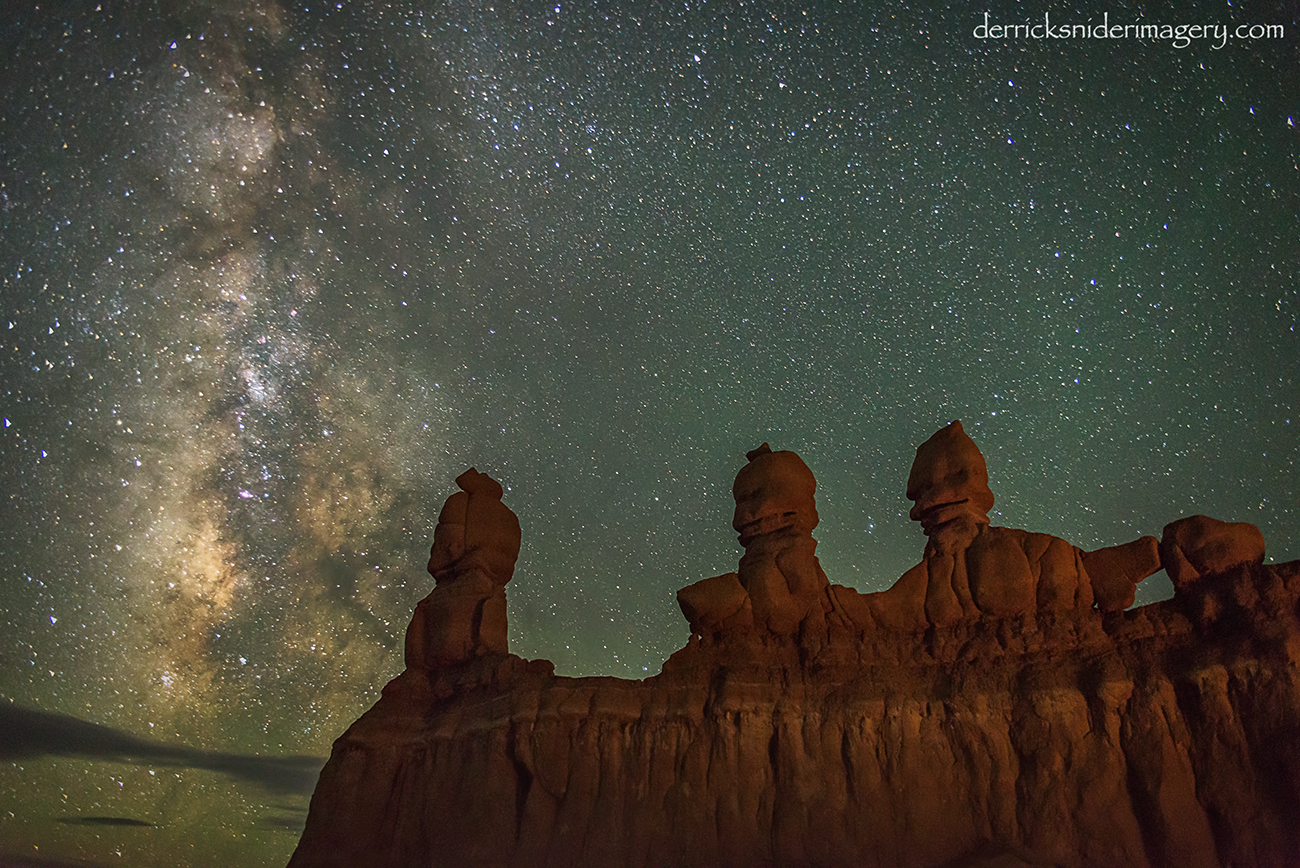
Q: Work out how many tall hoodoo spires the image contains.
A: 3